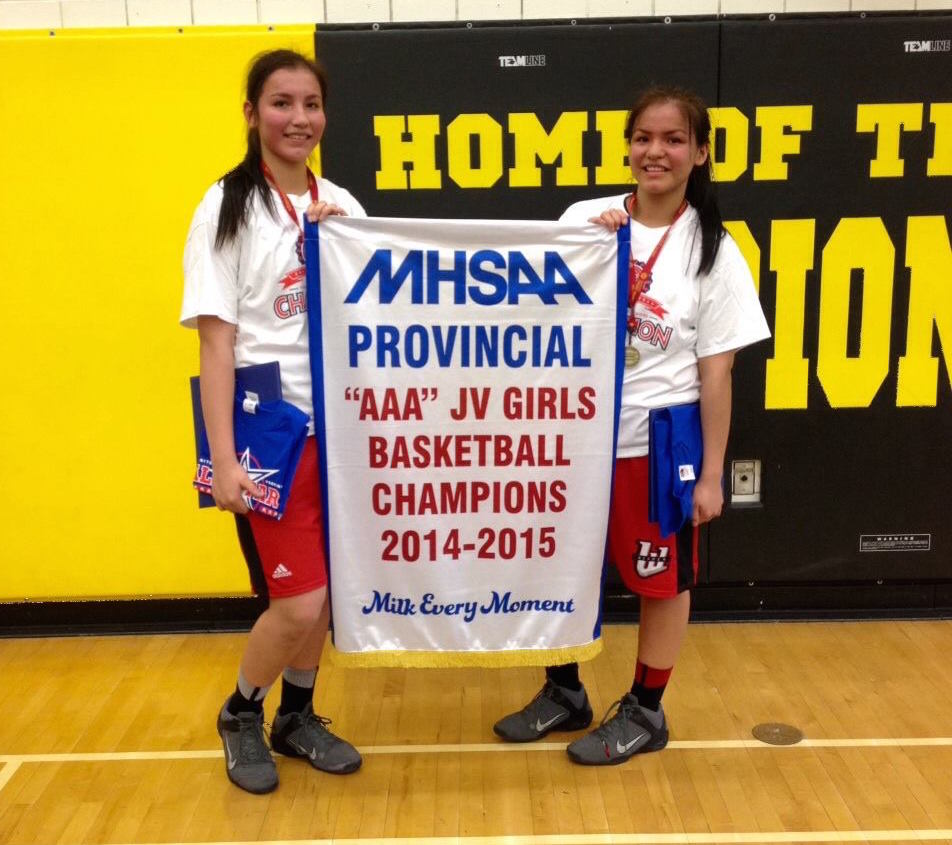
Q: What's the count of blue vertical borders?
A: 2